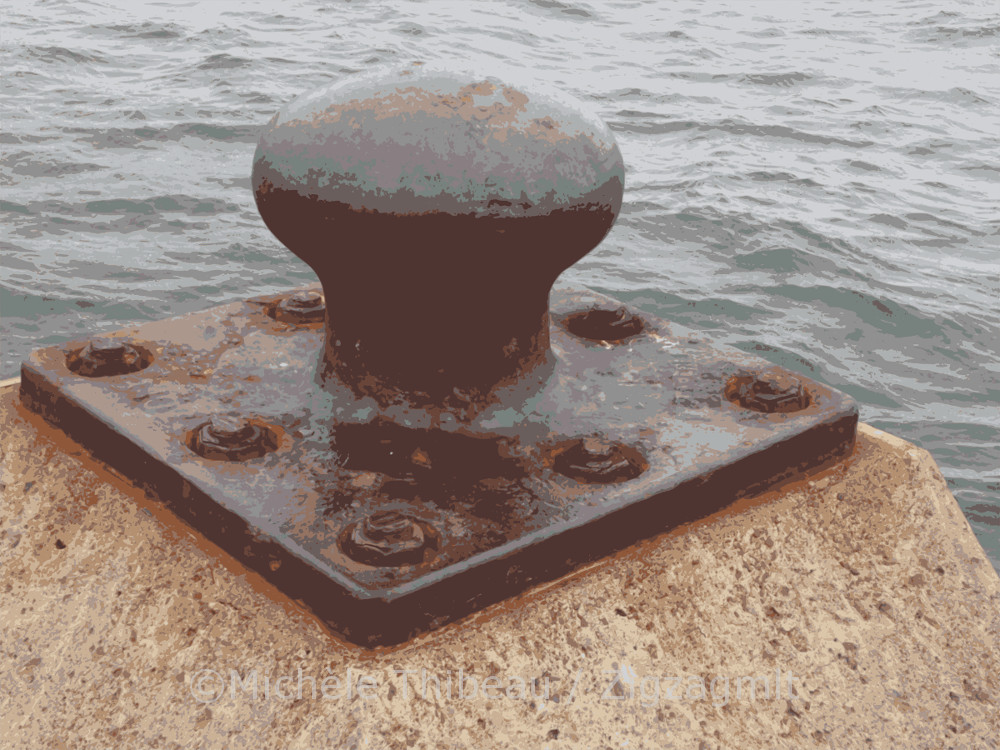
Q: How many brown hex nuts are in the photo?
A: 7